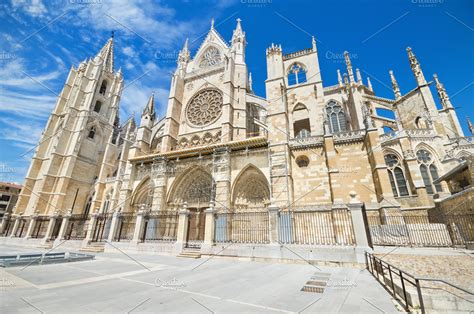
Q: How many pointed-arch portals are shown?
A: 3